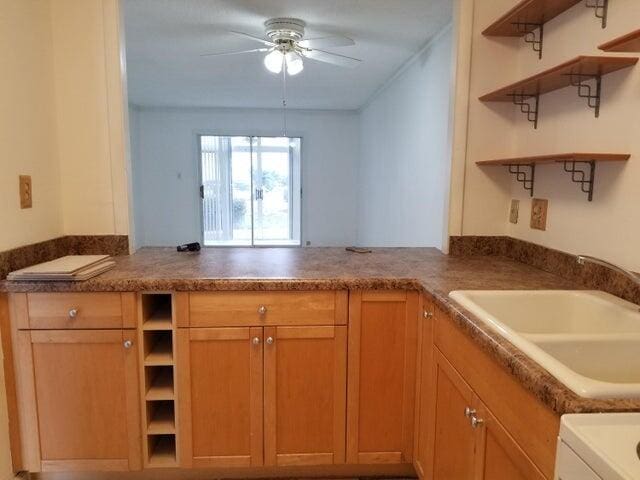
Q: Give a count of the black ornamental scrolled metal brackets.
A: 6